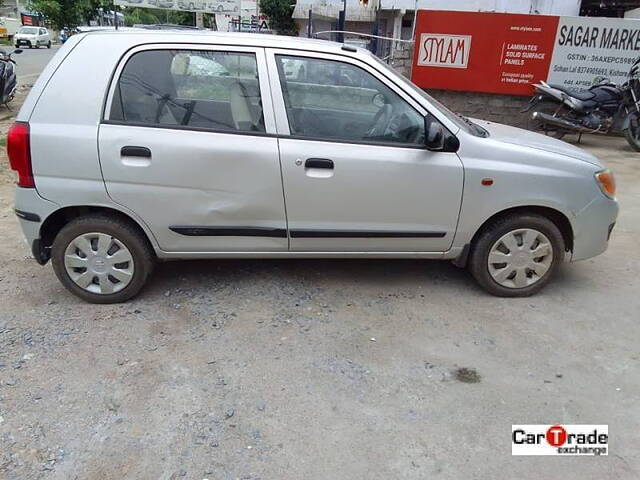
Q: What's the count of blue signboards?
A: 0